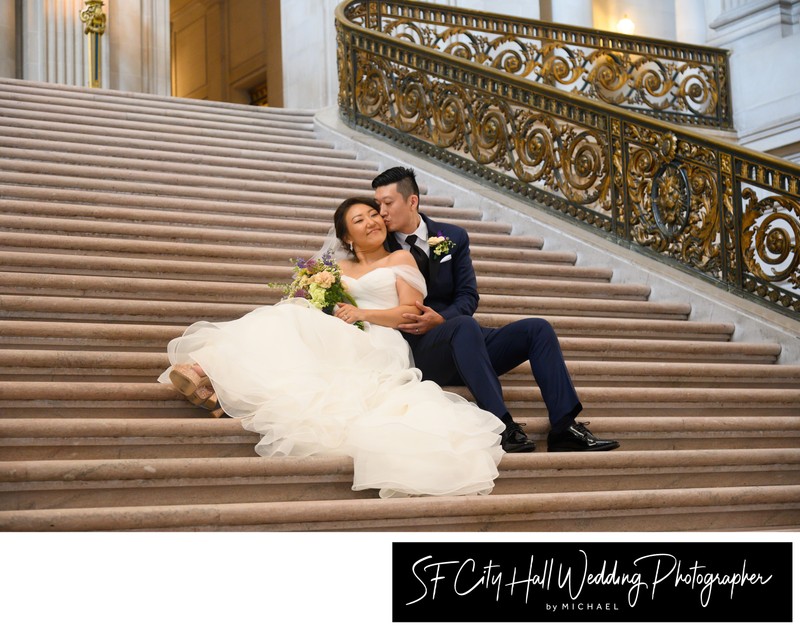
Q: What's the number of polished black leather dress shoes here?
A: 2